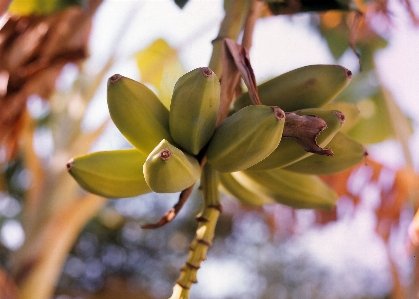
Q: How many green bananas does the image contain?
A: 11